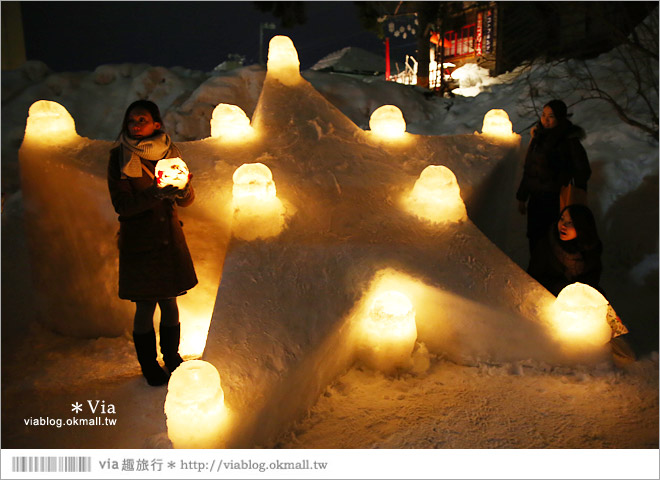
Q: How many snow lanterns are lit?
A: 11